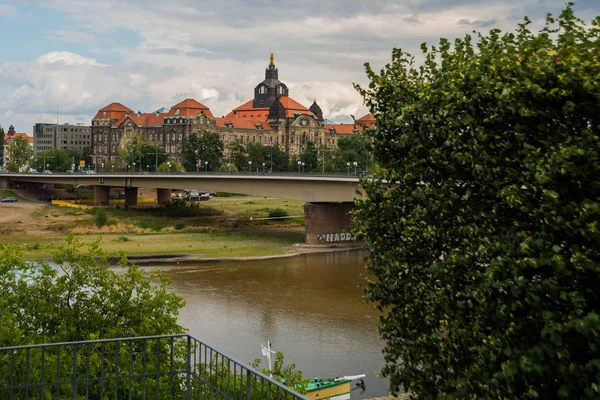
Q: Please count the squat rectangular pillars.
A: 4